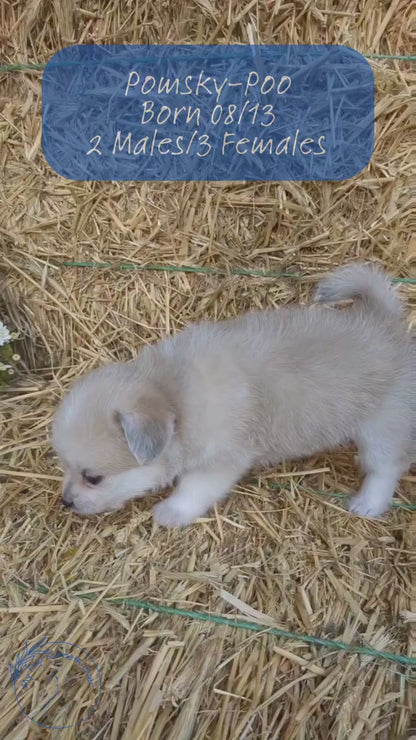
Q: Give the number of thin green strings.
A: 4